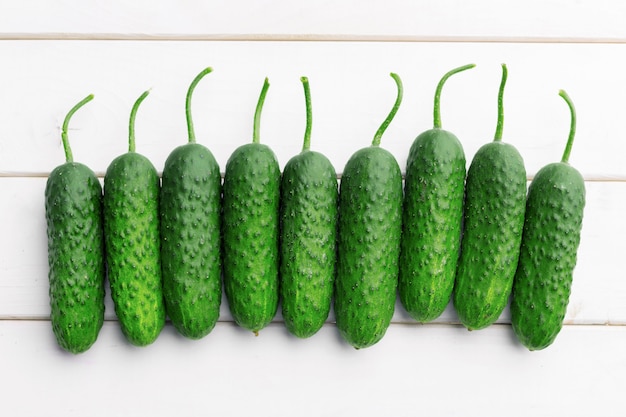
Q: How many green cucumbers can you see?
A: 9